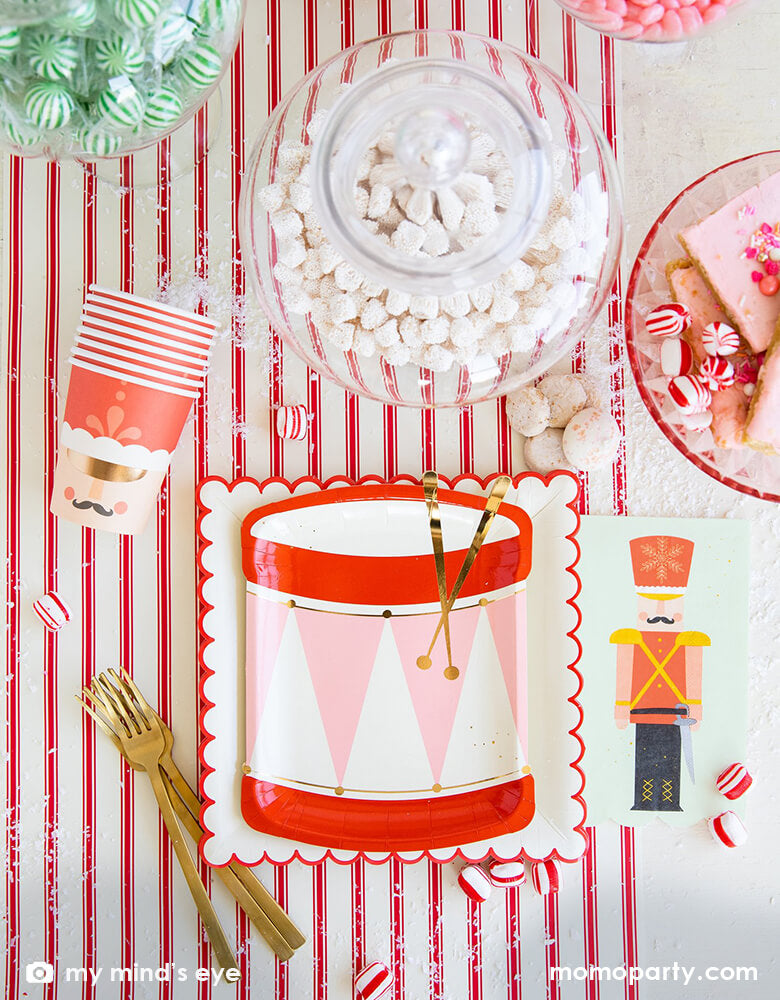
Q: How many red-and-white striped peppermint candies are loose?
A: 8